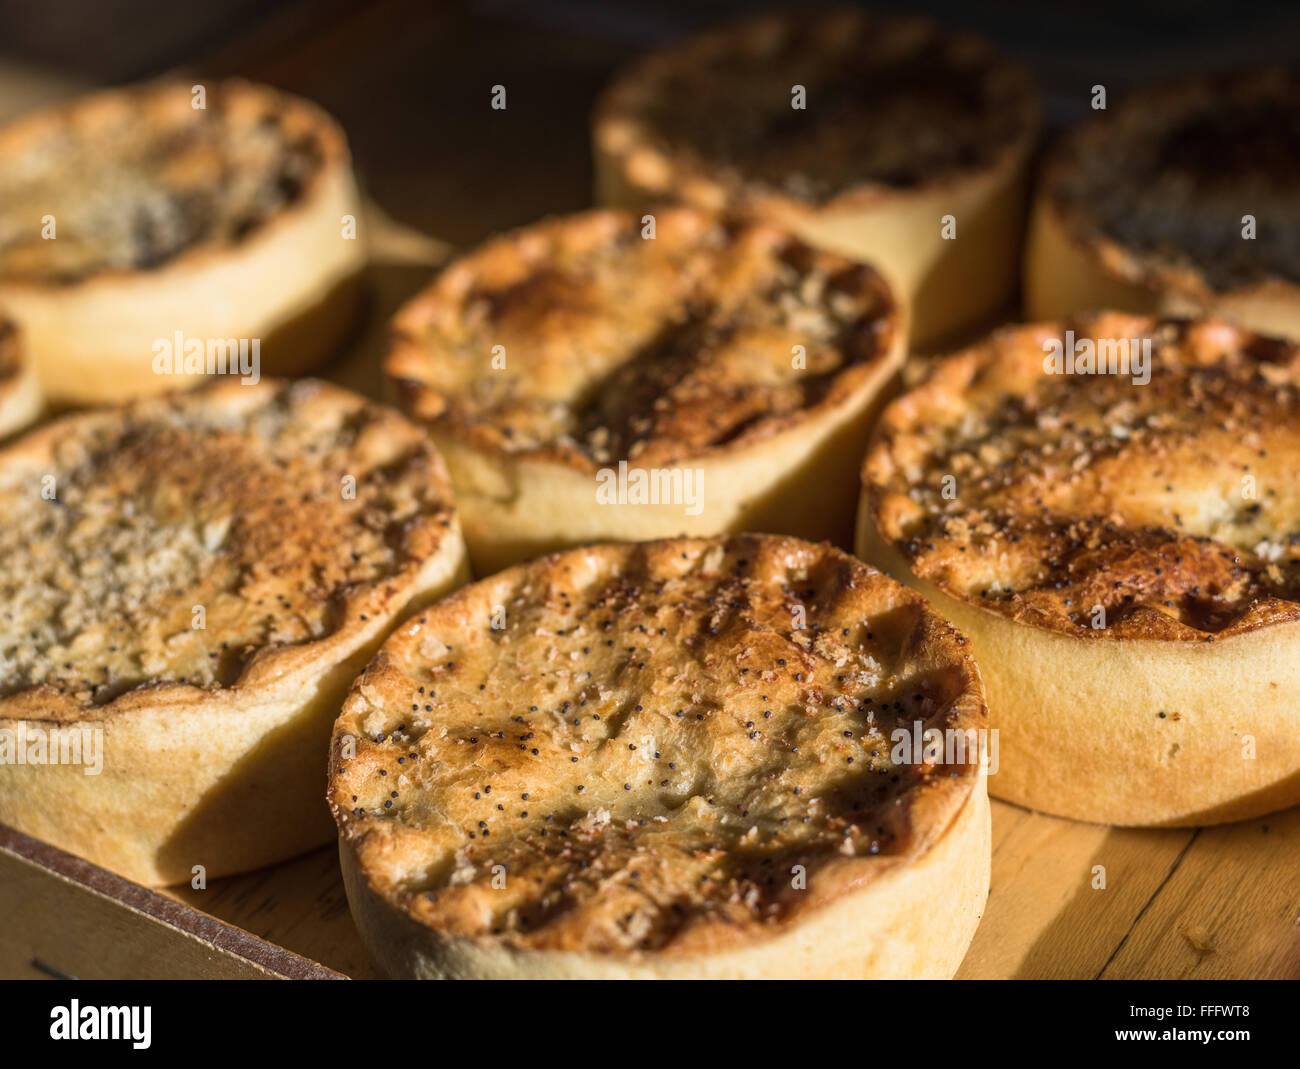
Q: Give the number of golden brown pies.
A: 8